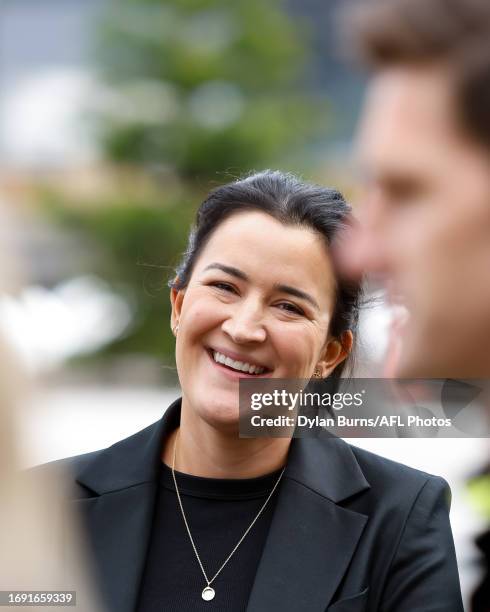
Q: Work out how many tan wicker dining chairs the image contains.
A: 0